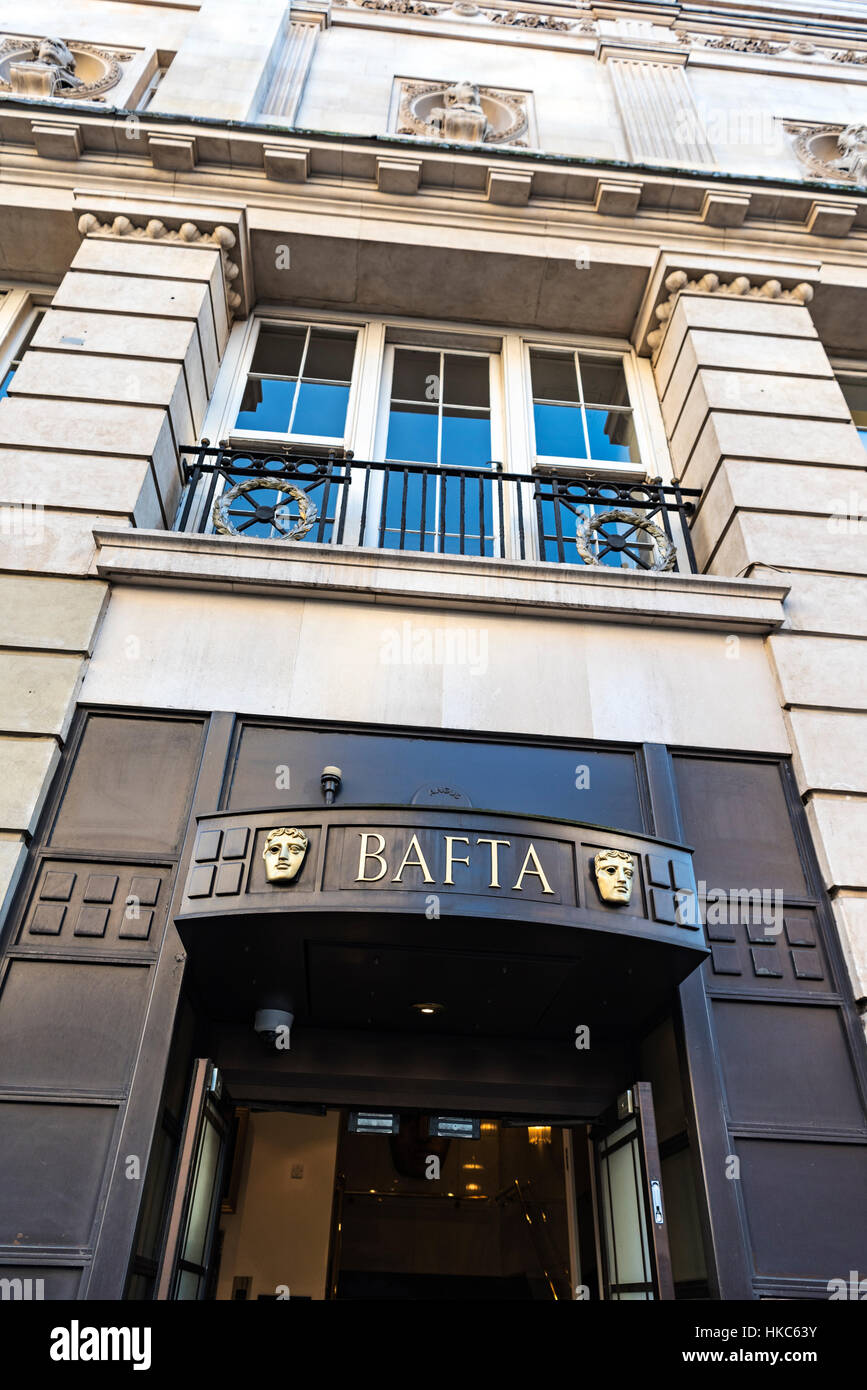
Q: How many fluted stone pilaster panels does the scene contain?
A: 2